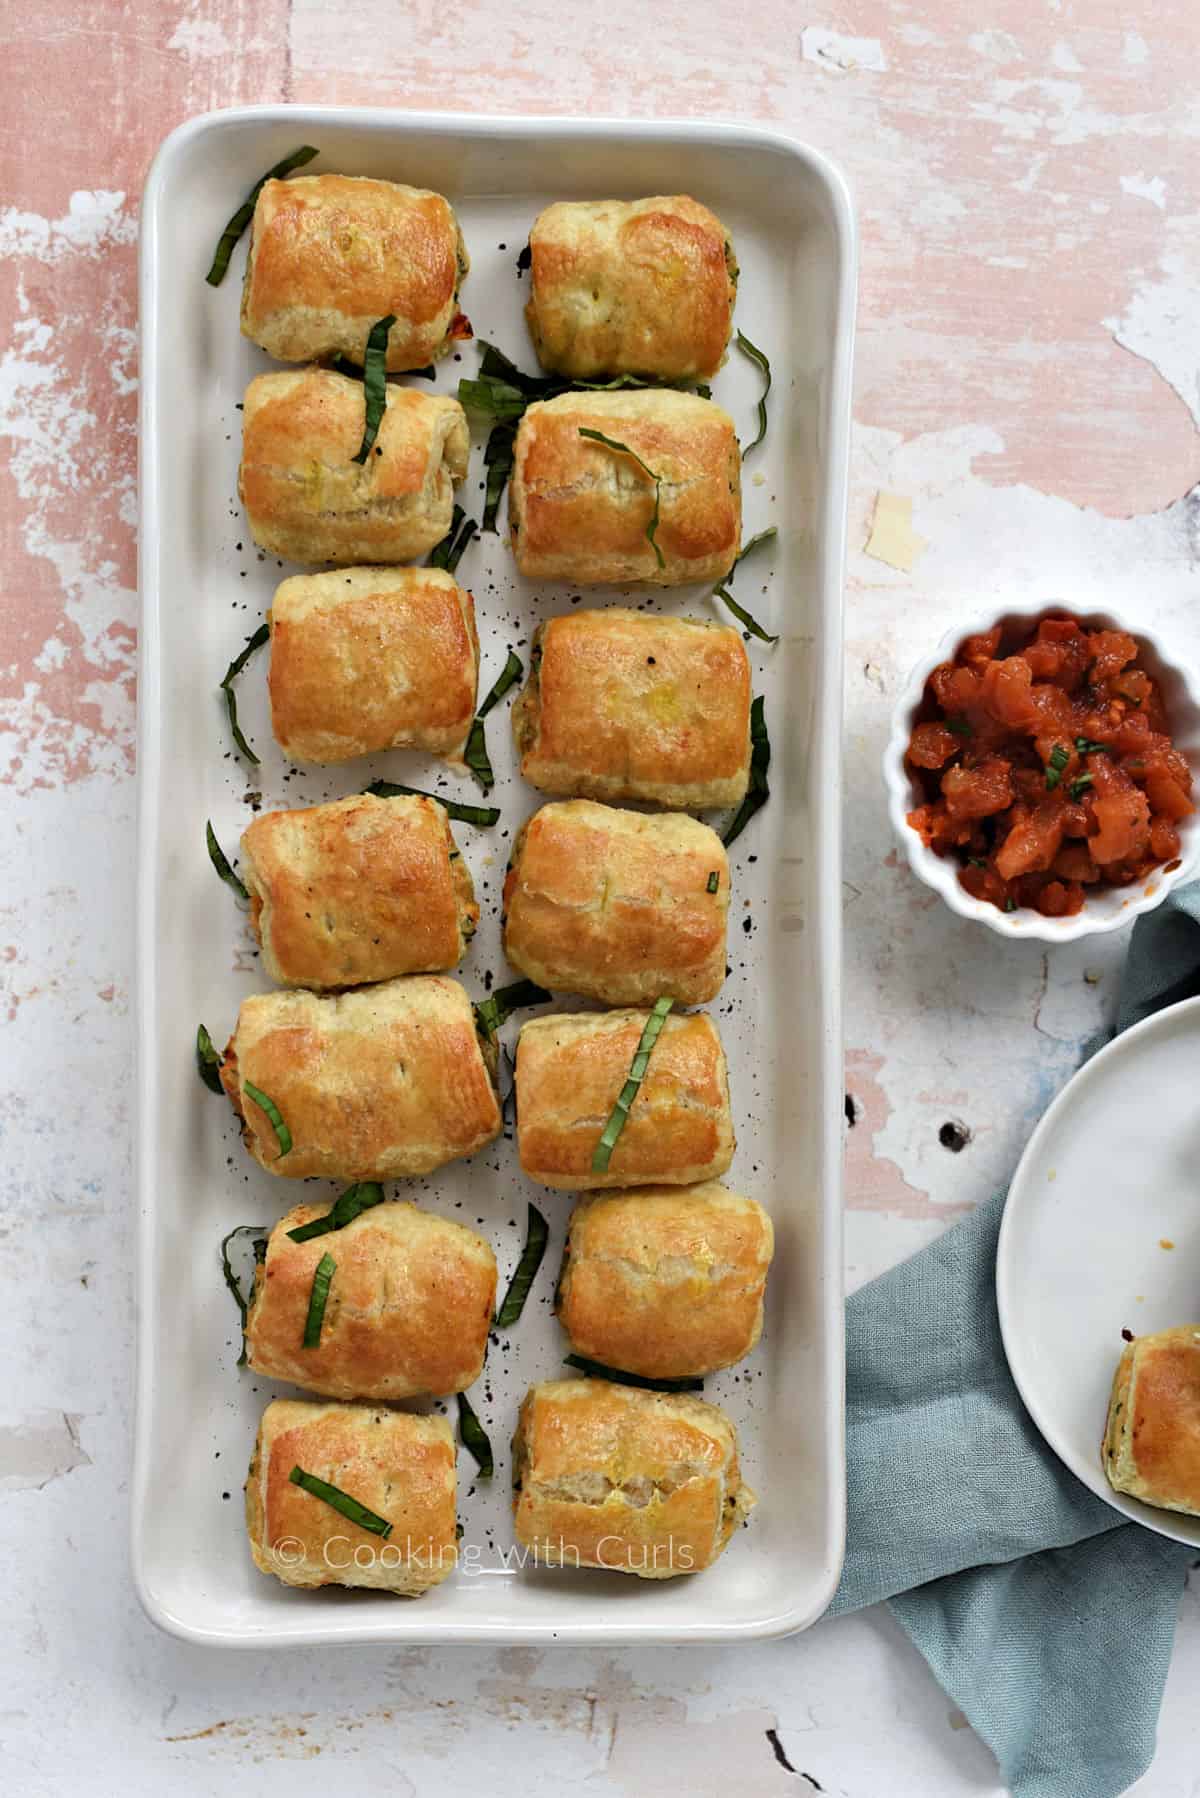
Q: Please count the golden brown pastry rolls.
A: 15